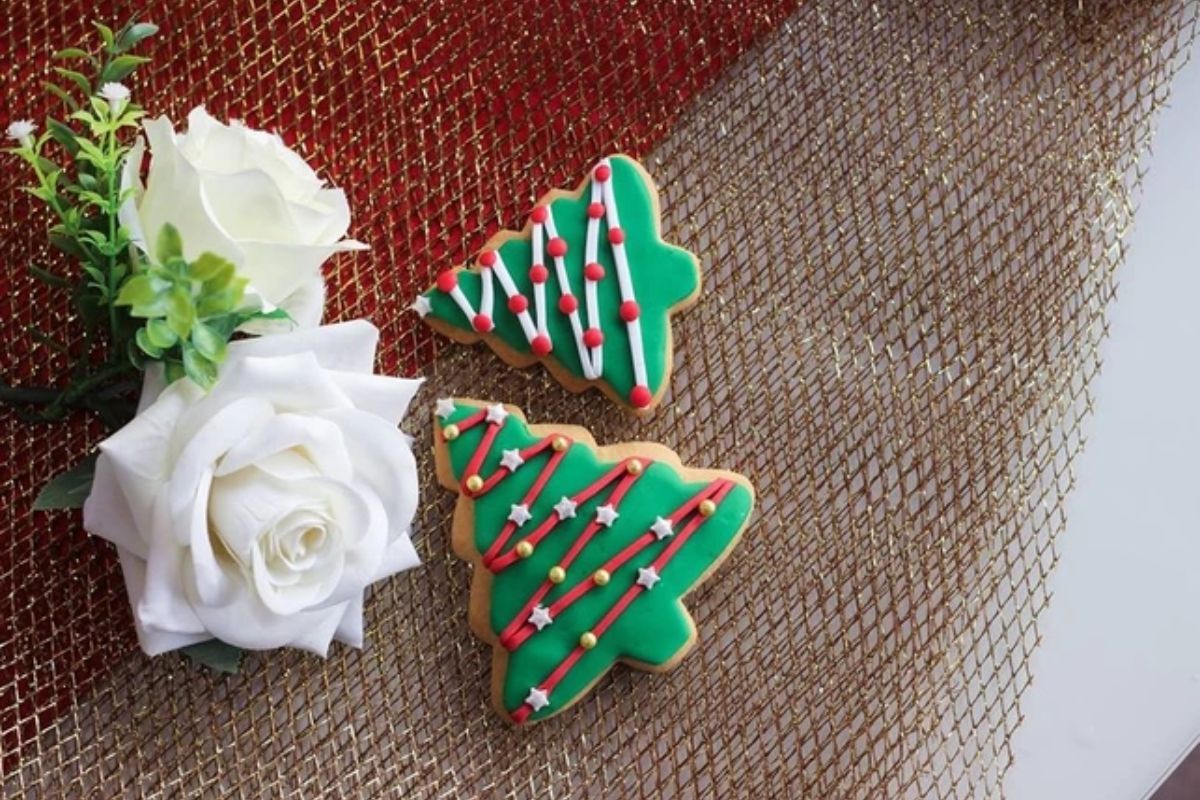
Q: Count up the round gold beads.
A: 9